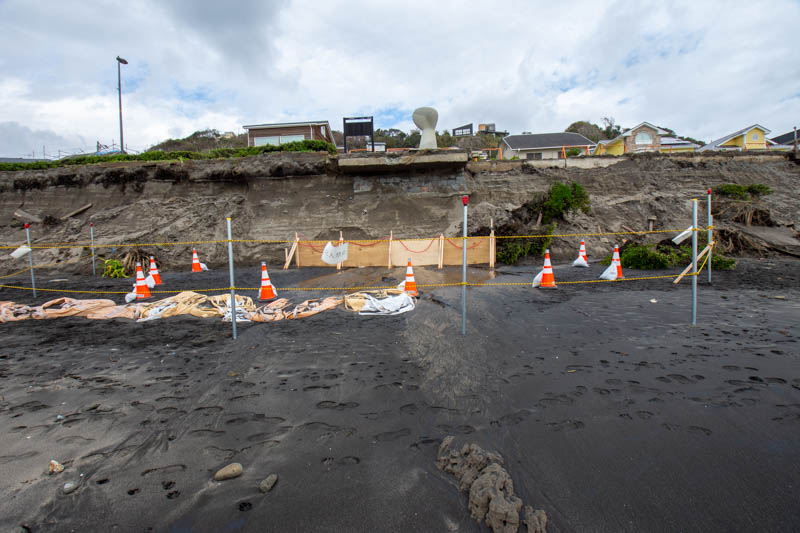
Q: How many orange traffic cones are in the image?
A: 8